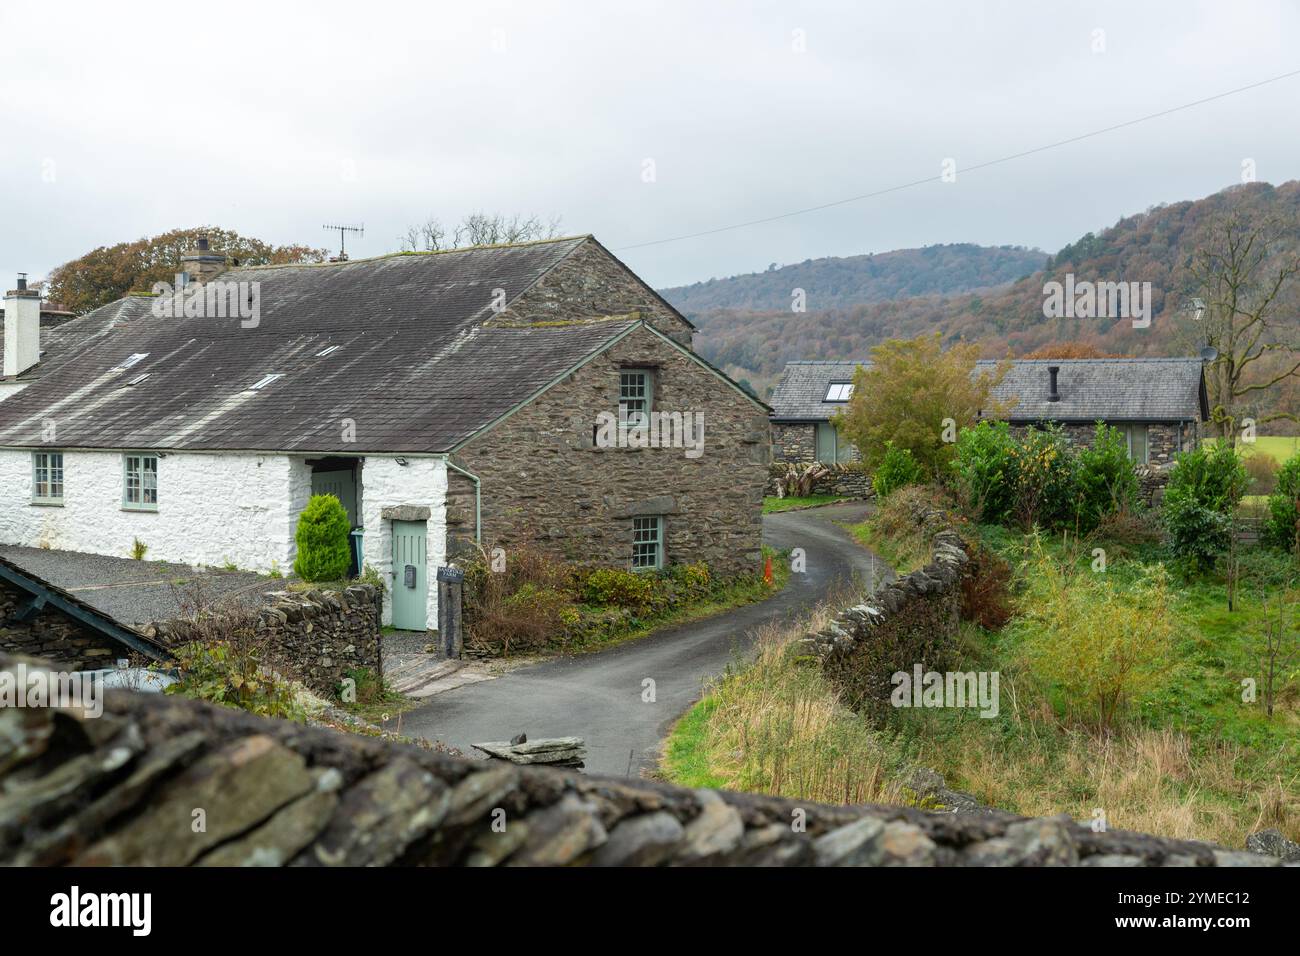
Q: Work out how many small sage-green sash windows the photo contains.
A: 4